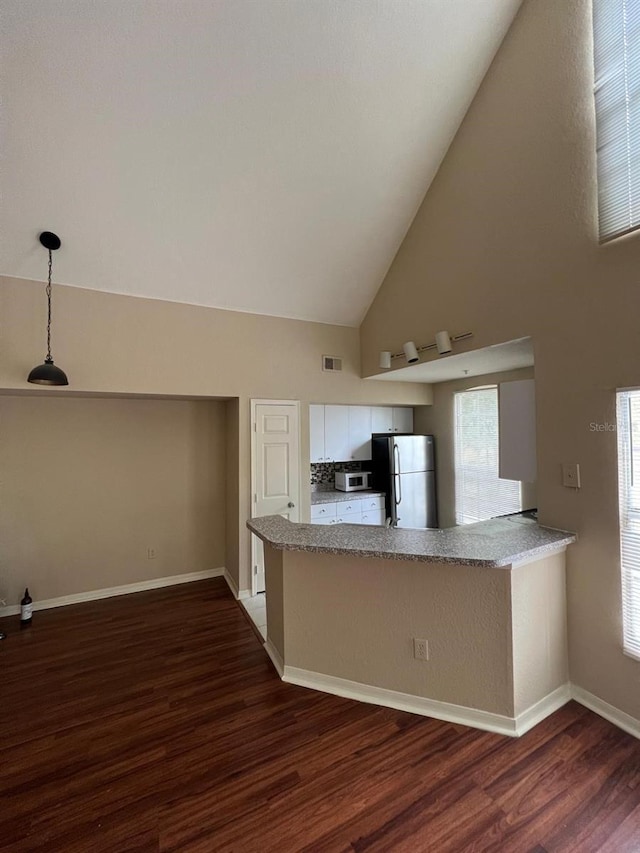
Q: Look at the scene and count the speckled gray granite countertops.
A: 2